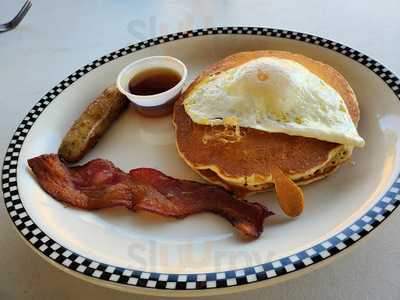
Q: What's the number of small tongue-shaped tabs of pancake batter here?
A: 1